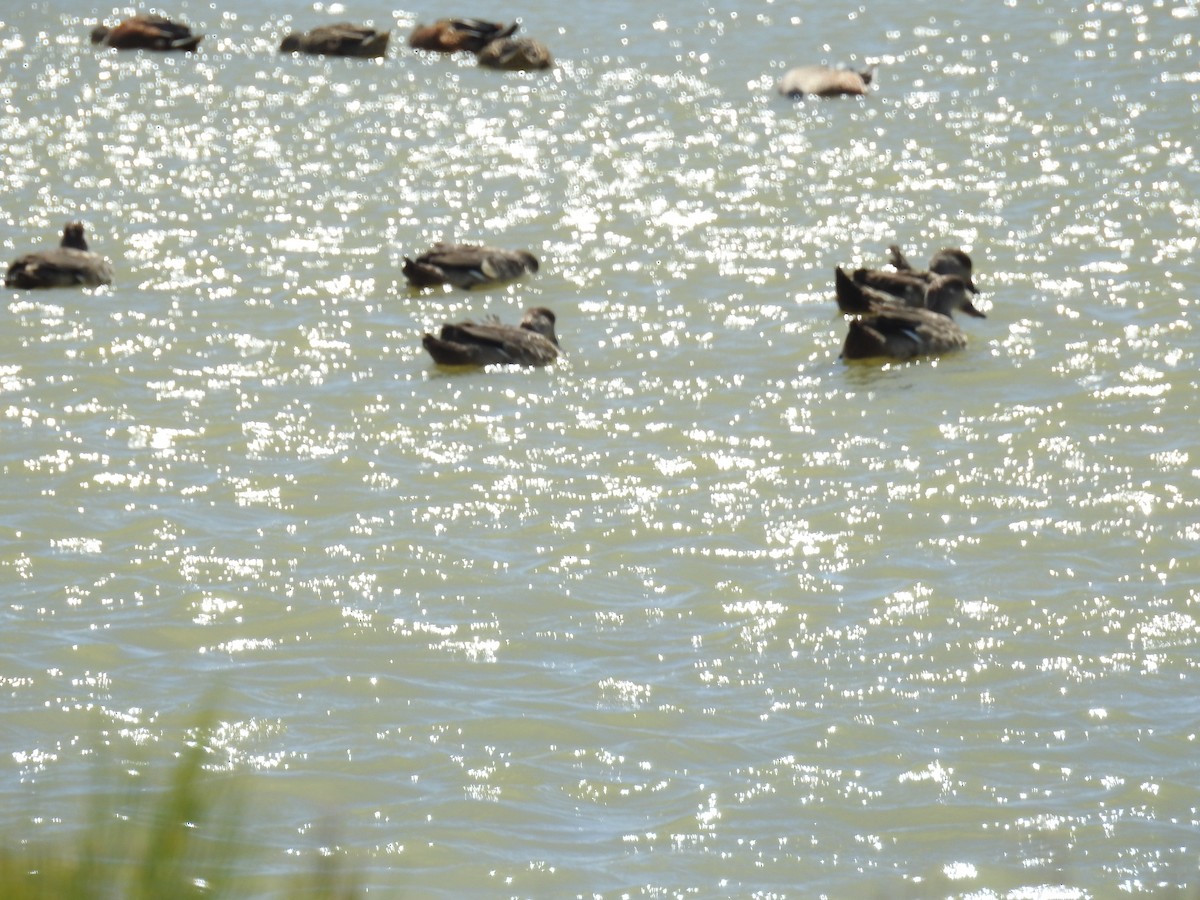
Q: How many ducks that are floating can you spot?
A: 10